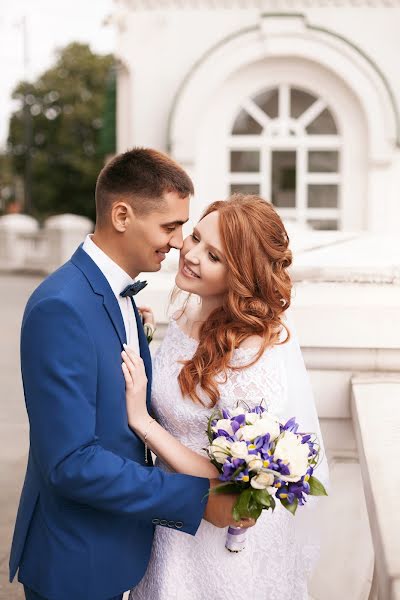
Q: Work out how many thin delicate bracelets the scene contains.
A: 1